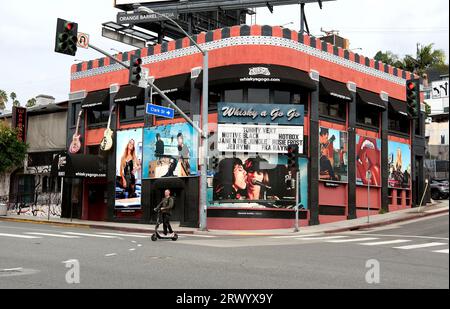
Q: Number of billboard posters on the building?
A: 6